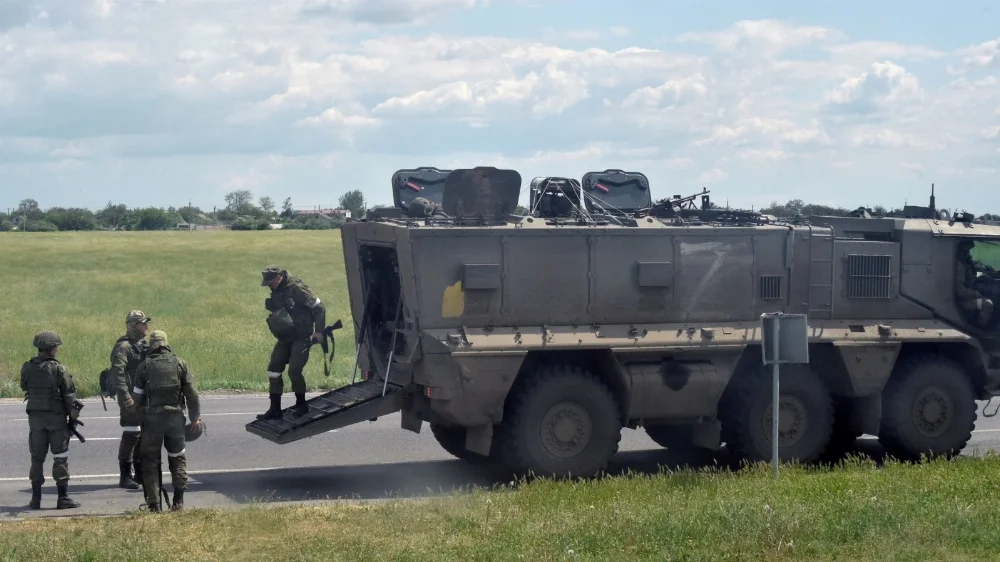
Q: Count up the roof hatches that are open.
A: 3